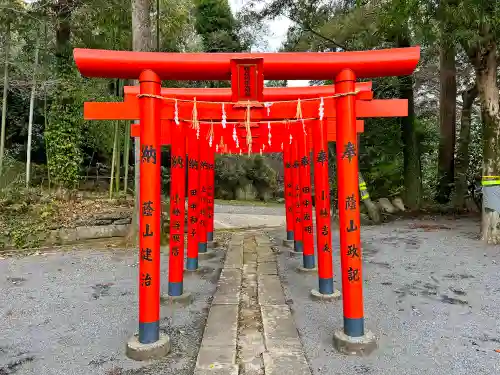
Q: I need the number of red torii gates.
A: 5